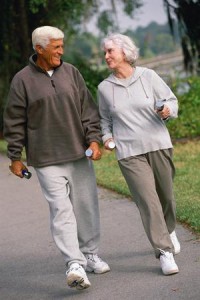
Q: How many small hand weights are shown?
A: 4